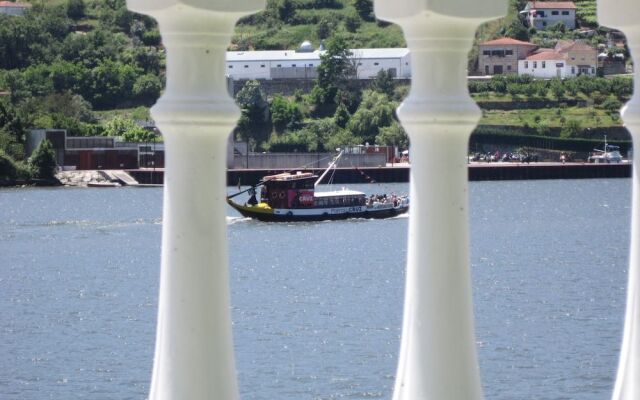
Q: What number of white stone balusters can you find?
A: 3